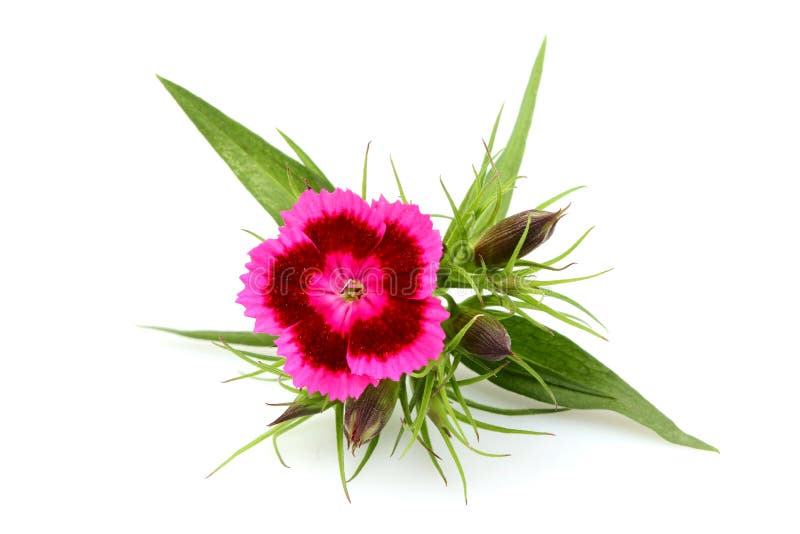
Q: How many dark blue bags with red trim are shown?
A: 0